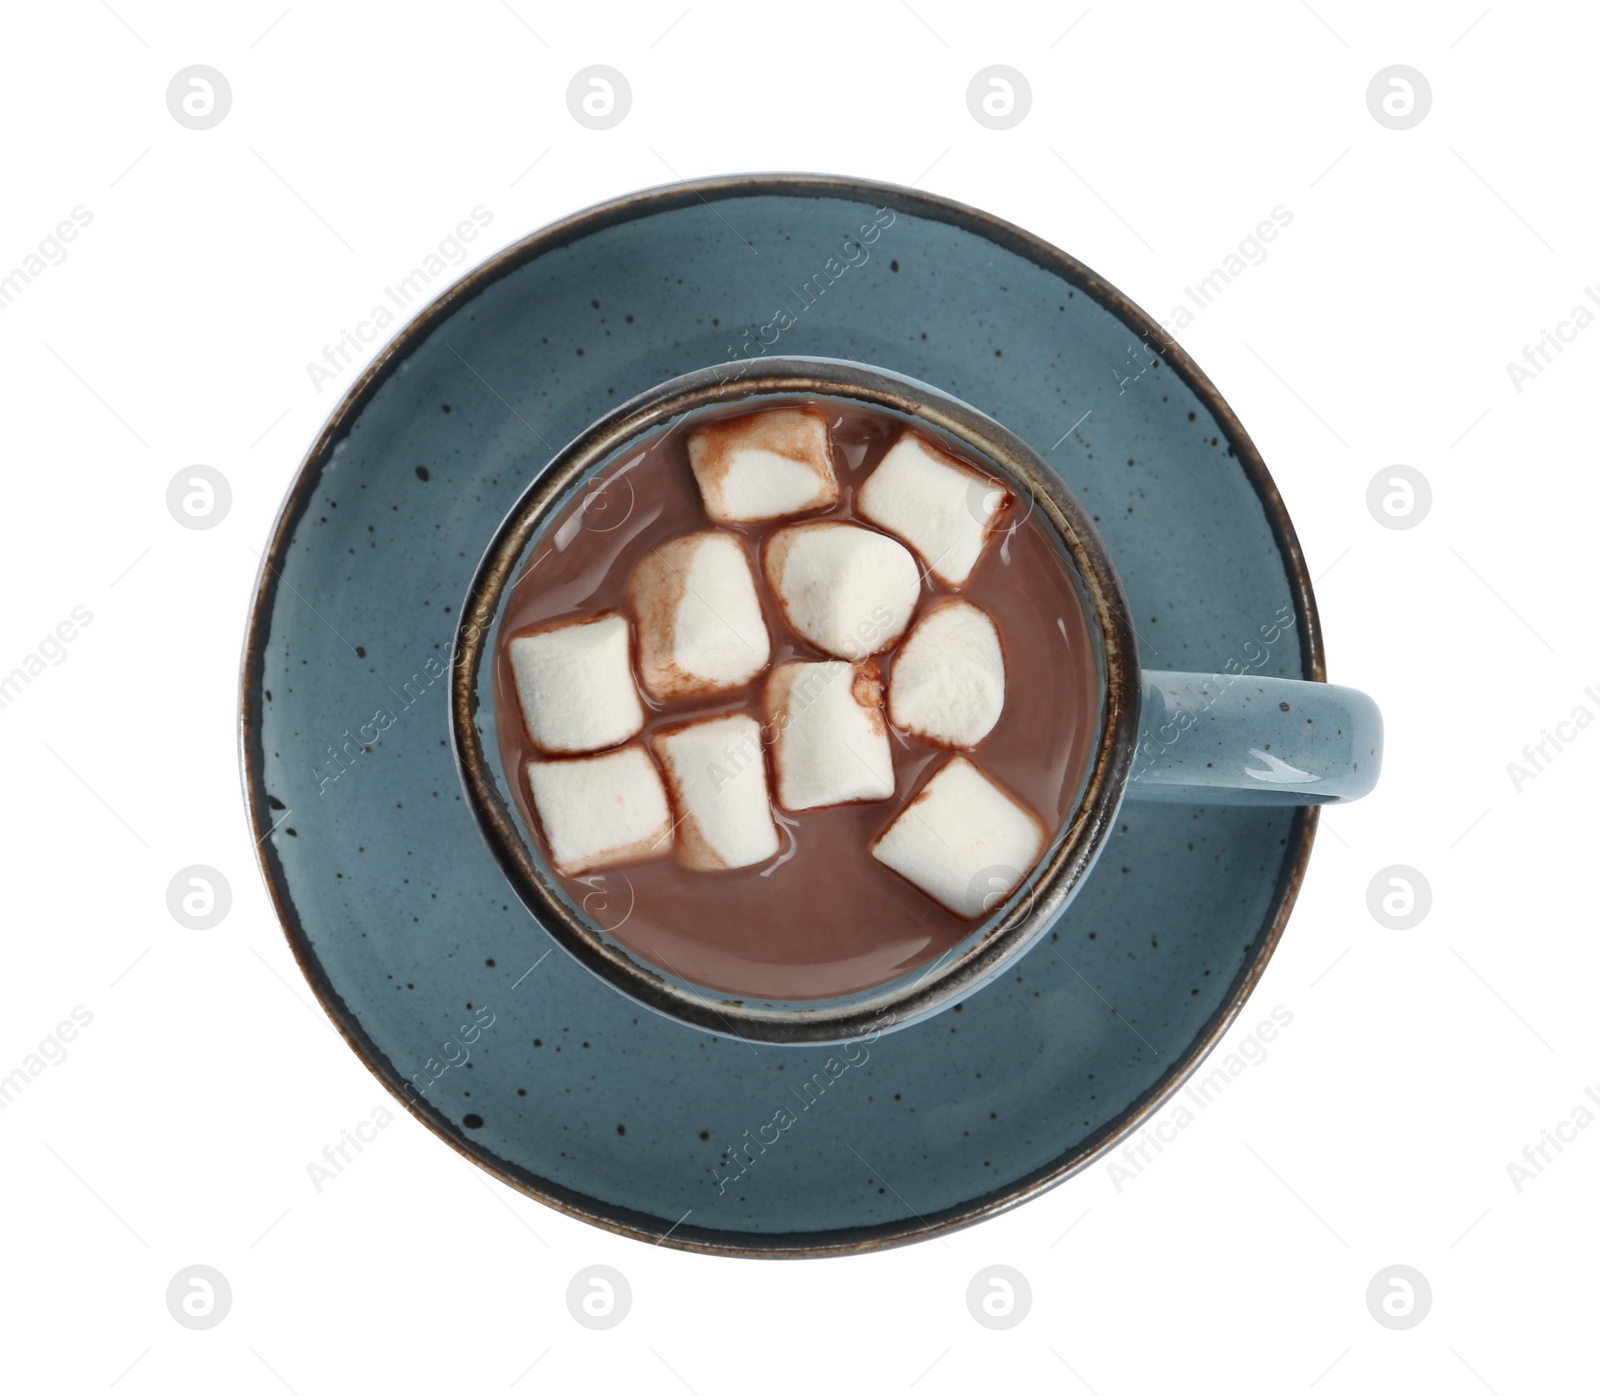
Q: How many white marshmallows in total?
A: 10